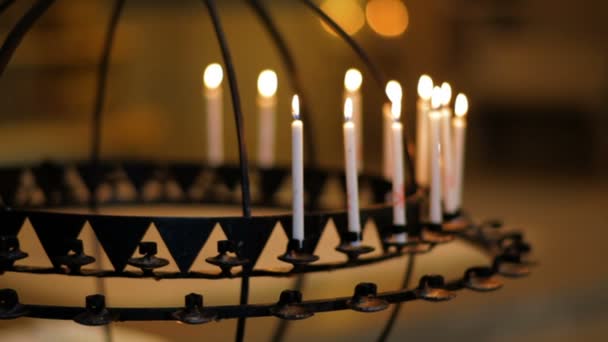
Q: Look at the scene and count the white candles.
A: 11